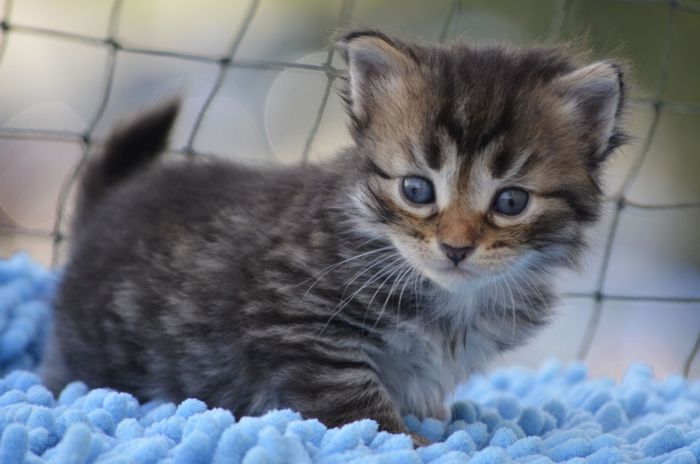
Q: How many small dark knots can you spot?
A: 11